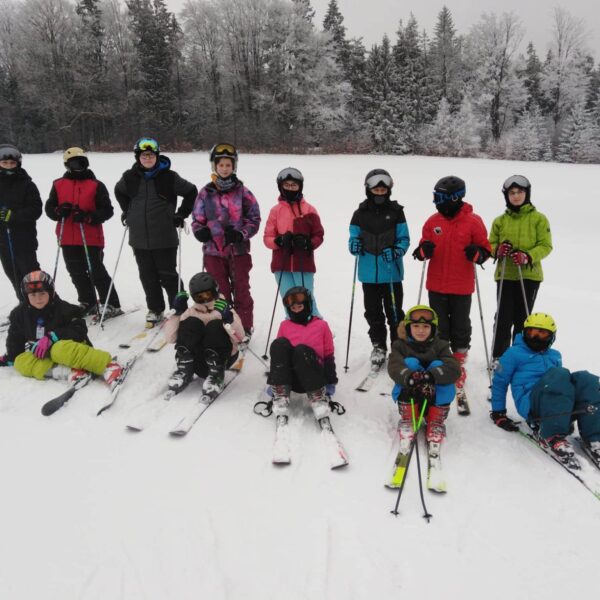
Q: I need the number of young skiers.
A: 13